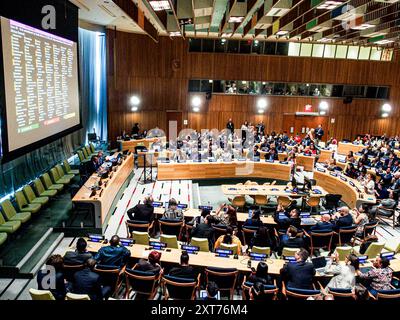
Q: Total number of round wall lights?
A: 5